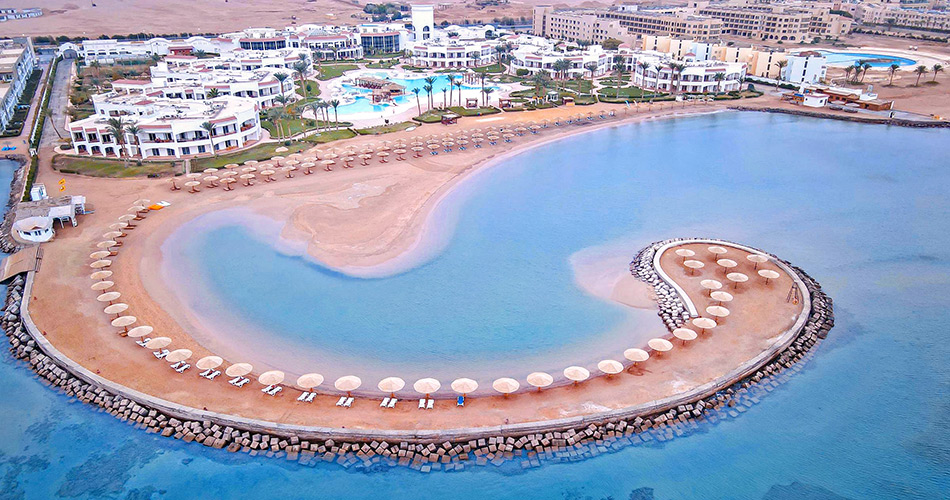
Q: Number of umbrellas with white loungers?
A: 10